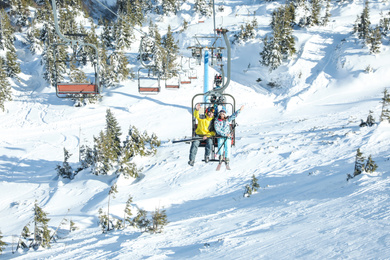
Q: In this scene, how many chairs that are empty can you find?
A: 5